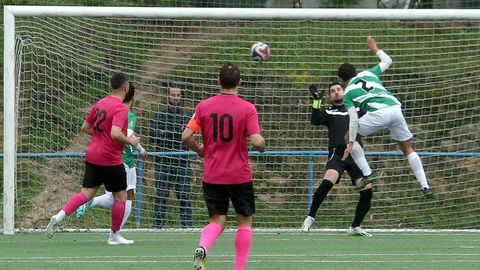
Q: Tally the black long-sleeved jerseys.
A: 1